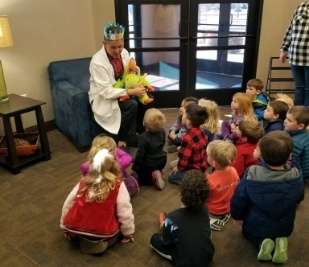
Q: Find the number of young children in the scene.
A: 15